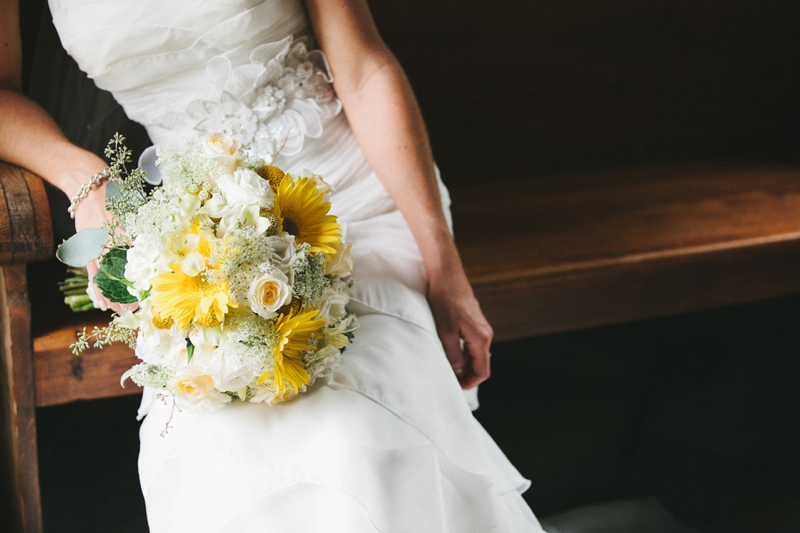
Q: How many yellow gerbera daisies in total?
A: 3